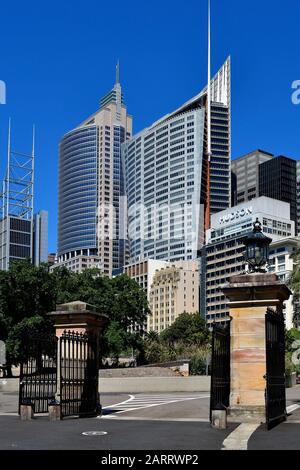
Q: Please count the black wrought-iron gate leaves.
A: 4